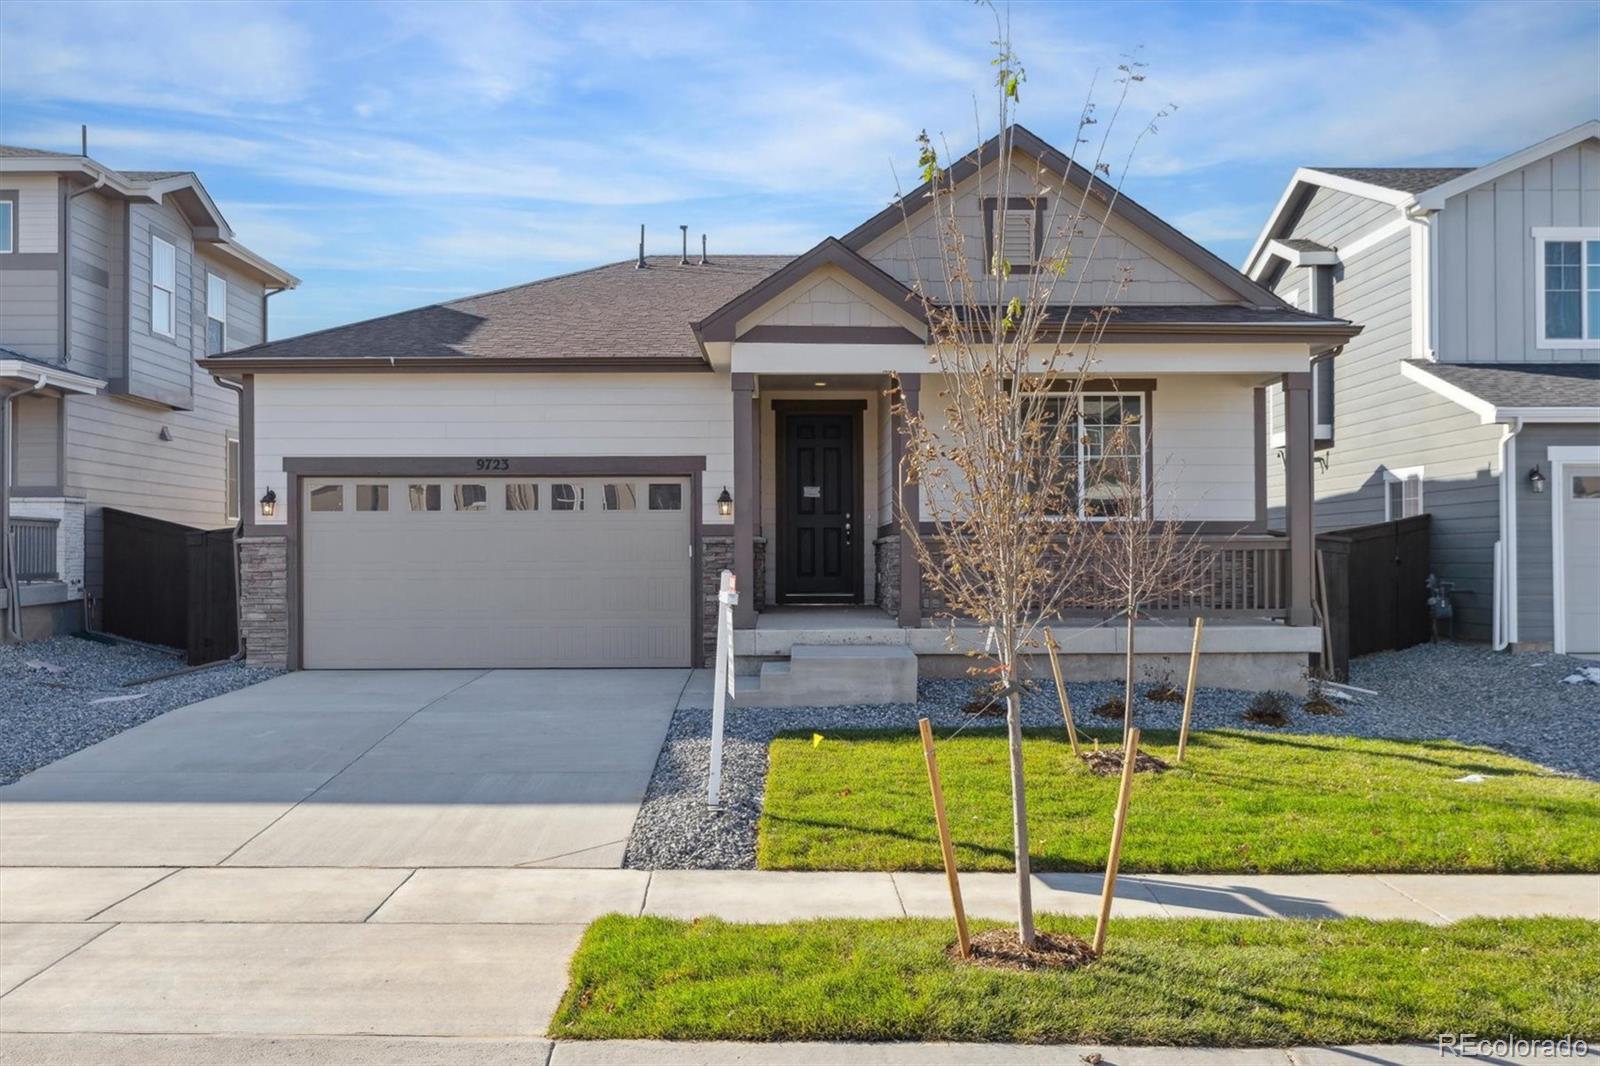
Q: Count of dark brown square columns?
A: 3